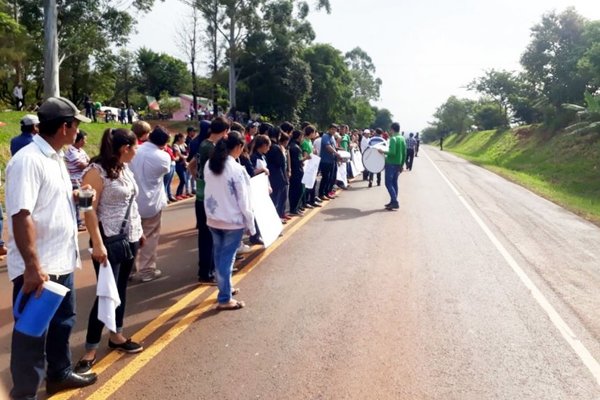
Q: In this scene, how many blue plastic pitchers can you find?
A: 1